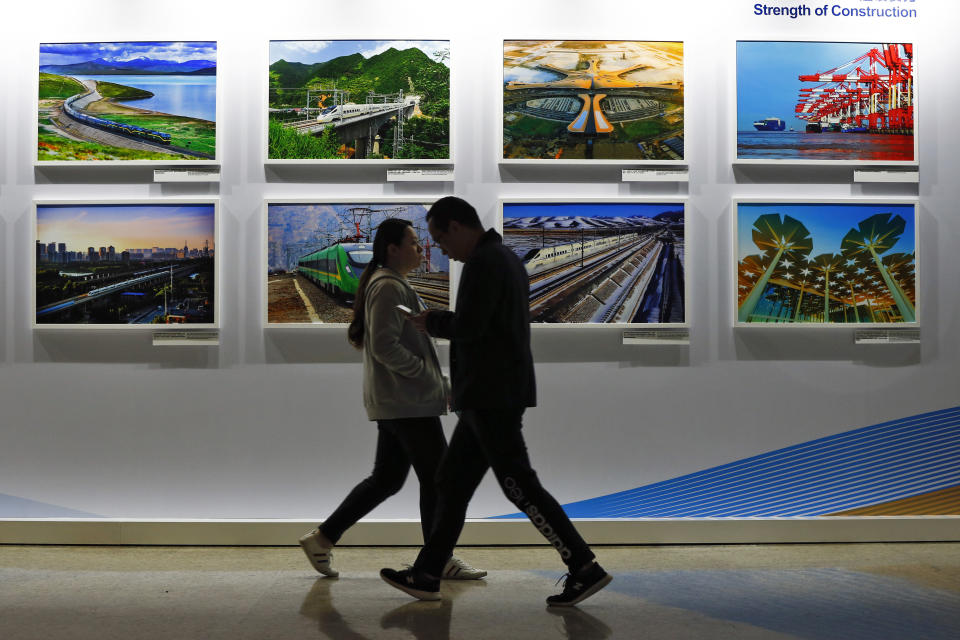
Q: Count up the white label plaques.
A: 7